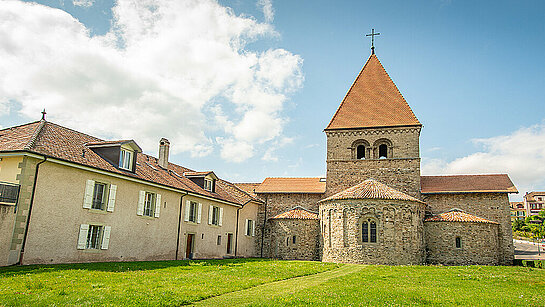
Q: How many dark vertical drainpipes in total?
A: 4